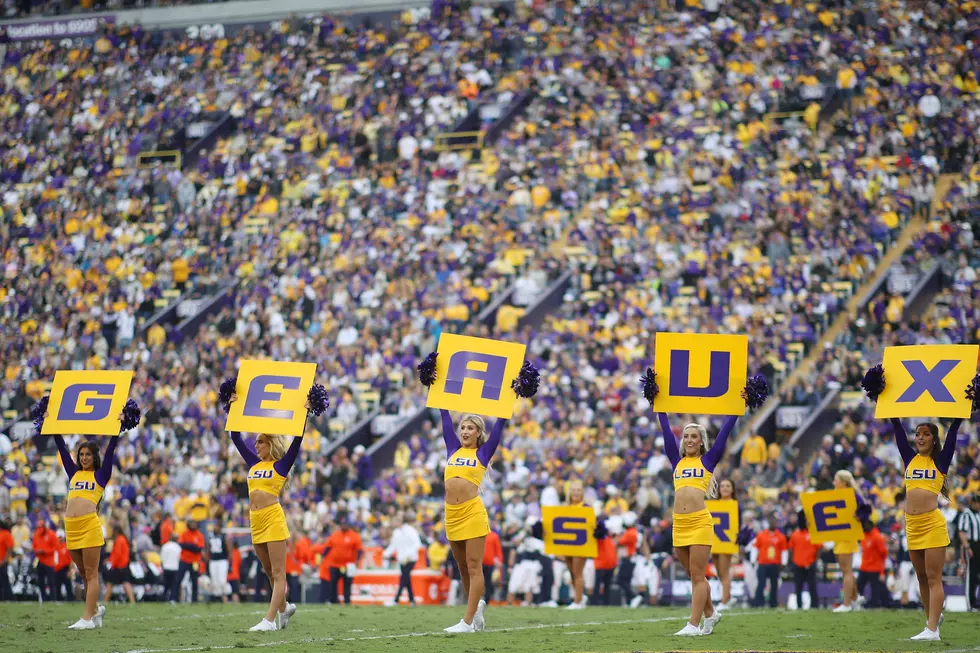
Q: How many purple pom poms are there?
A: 15